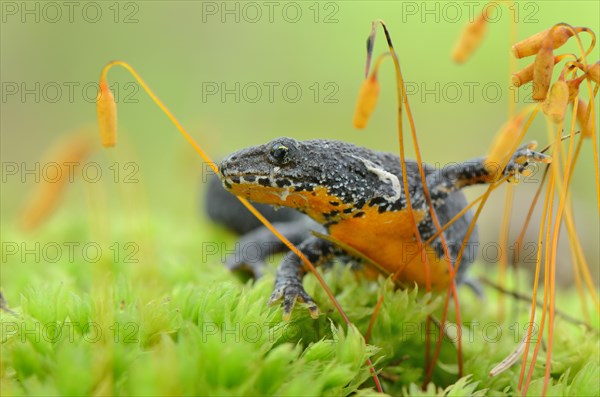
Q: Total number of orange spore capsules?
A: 12